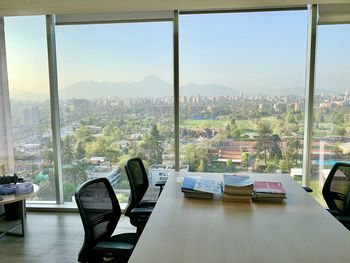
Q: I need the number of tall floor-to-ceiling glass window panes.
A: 4